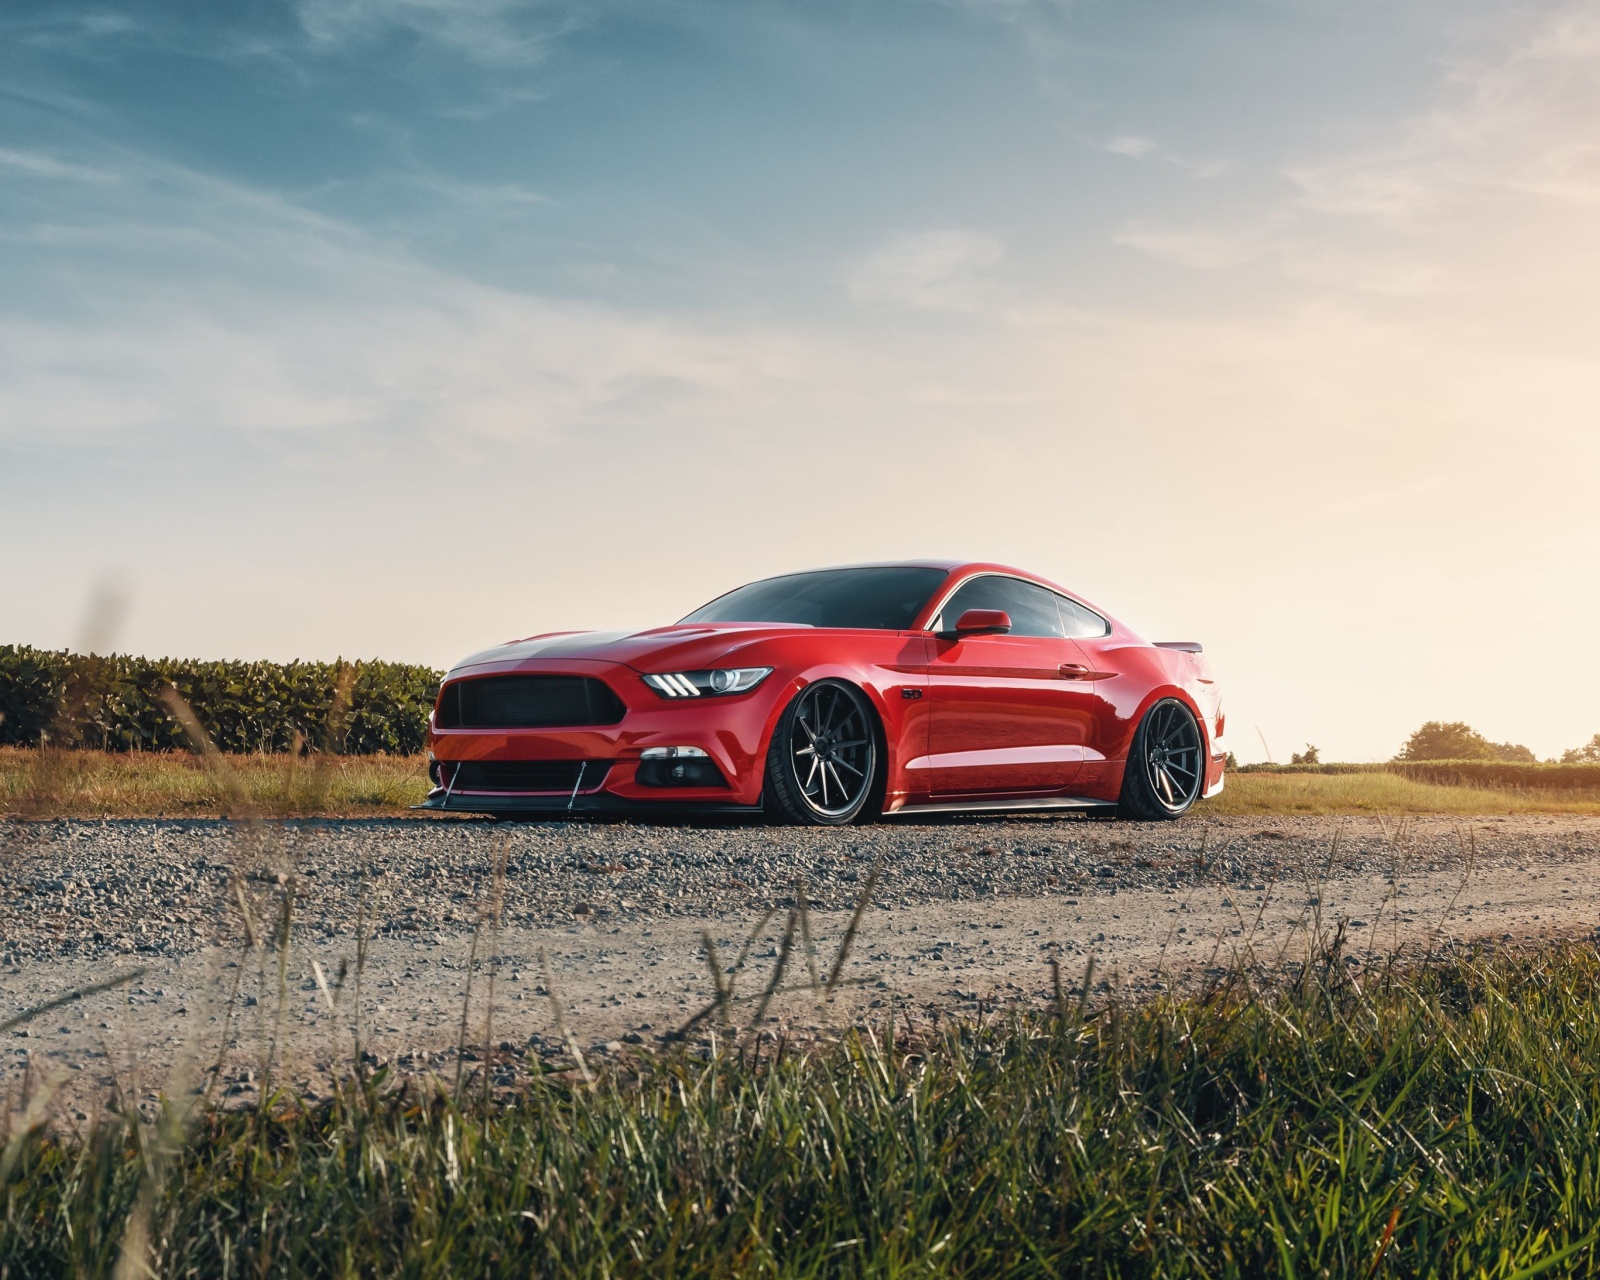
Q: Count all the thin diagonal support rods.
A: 2